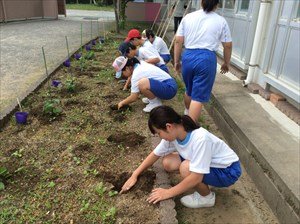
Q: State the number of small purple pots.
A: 7